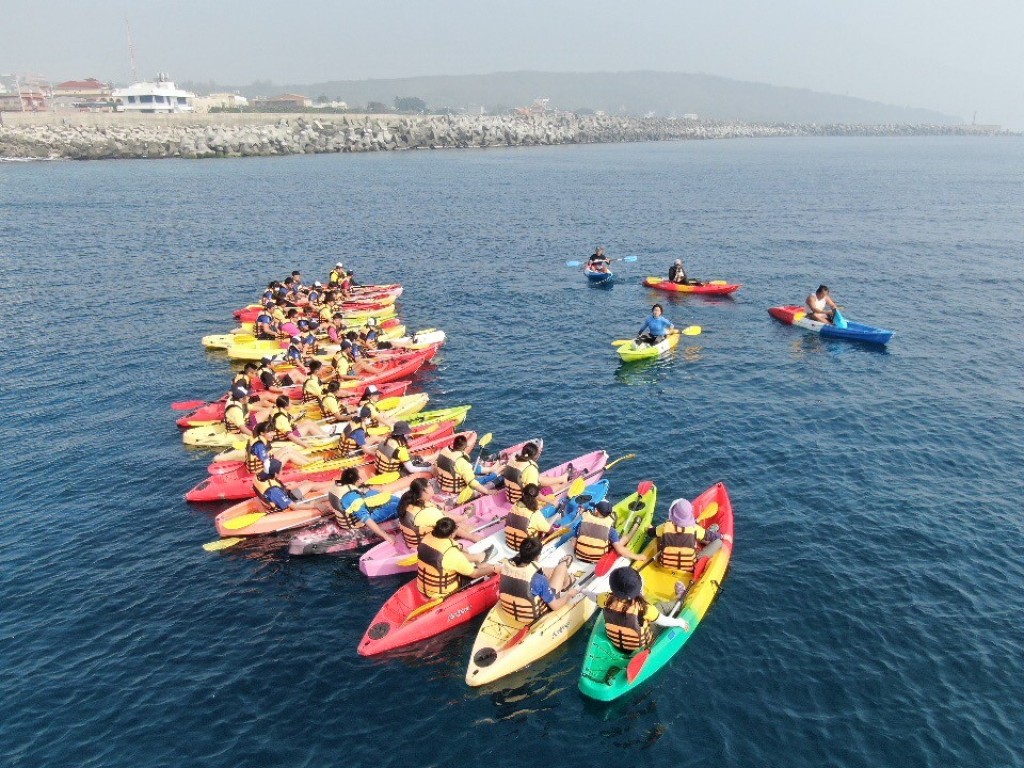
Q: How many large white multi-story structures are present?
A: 1